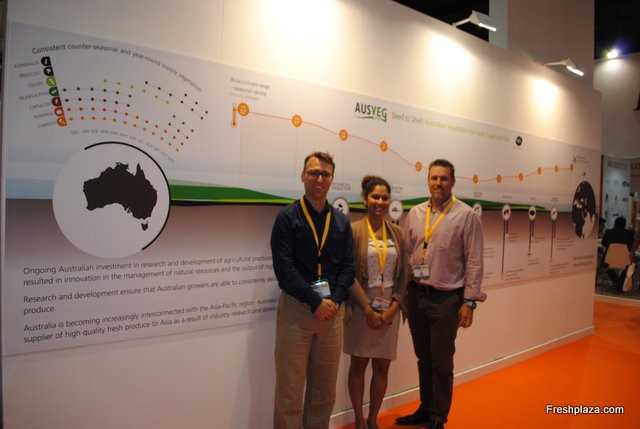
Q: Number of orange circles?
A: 11